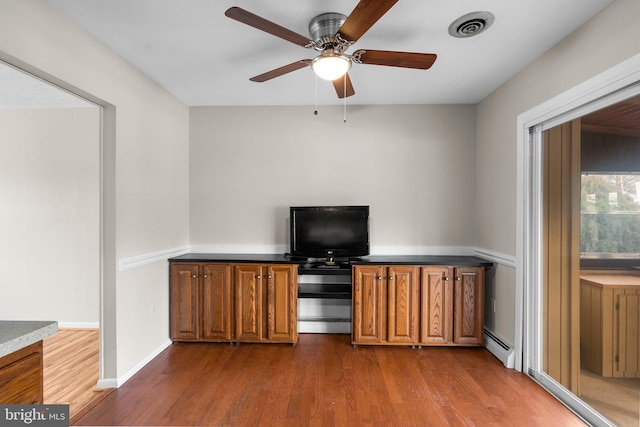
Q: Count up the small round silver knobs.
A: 8